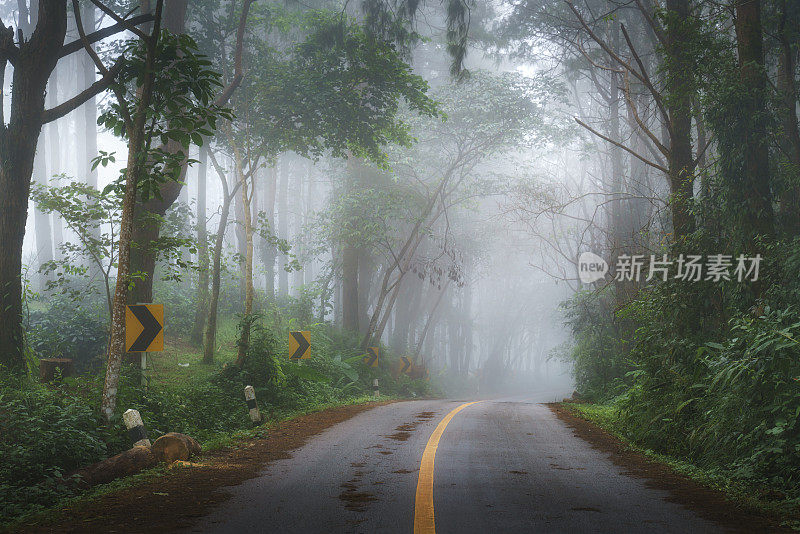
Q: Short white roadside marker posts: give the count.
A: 3